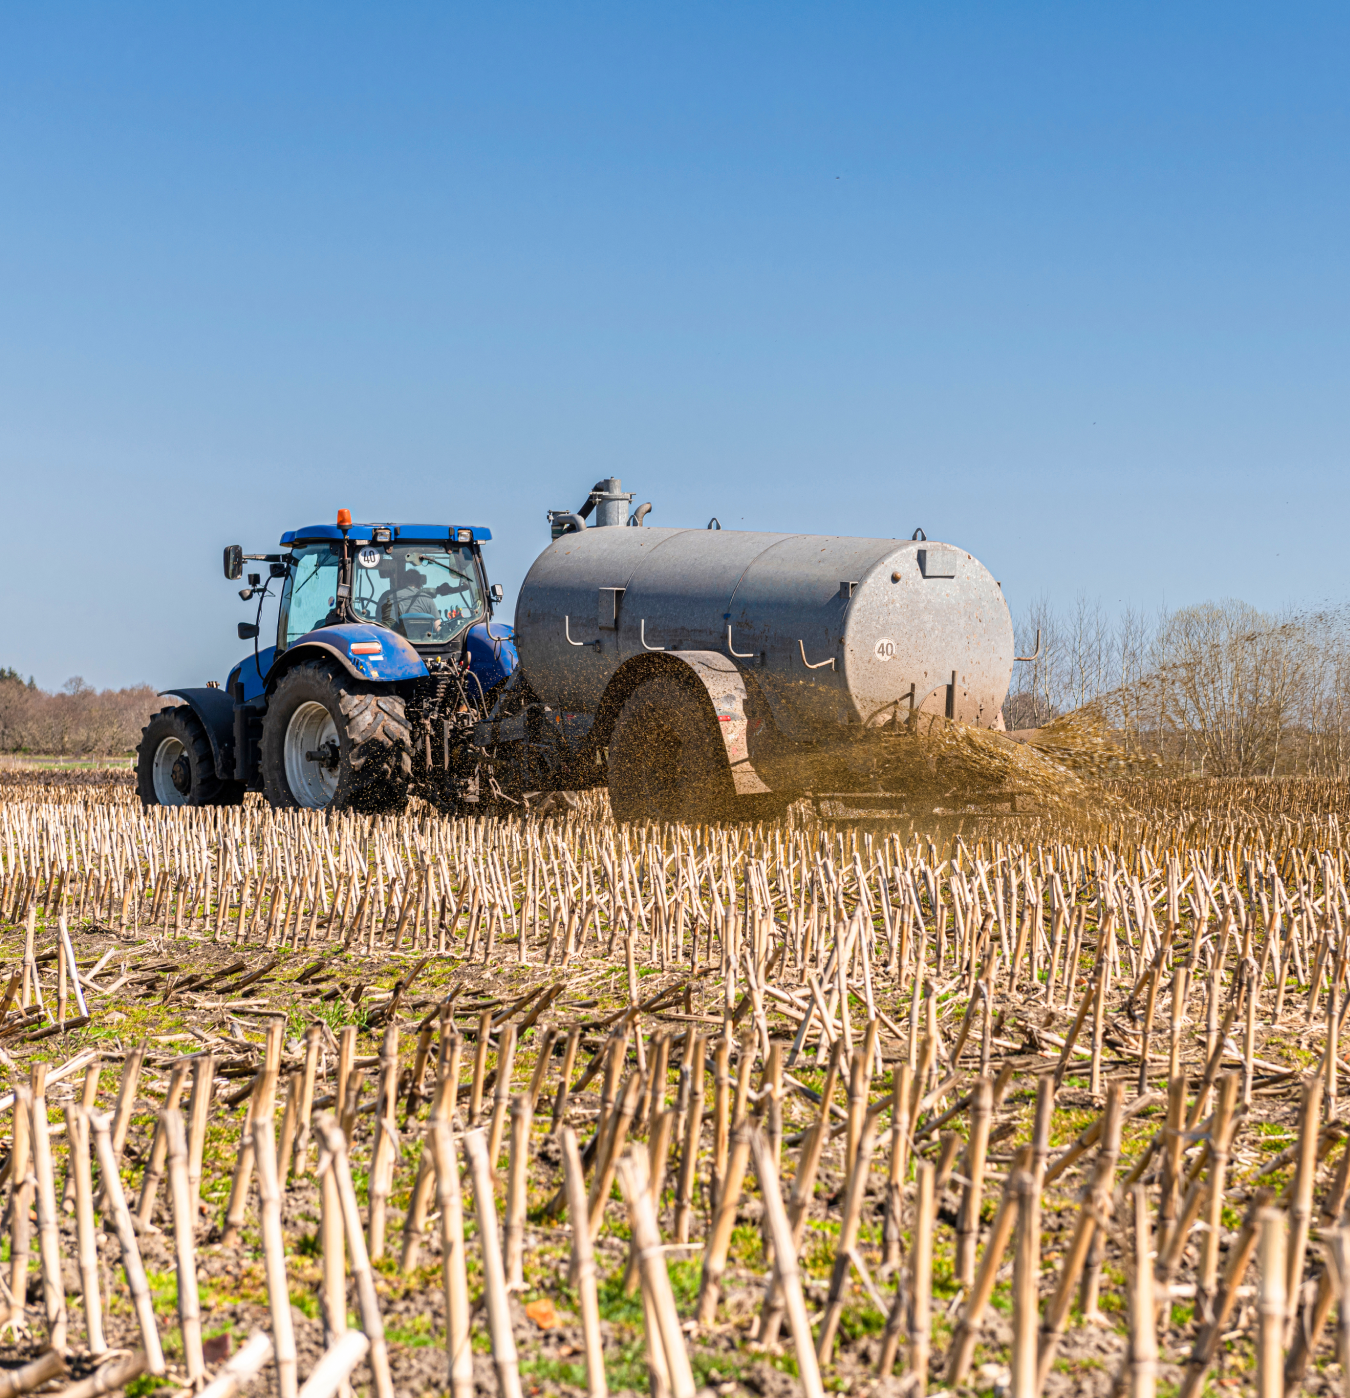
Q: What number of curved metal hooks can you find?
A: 6